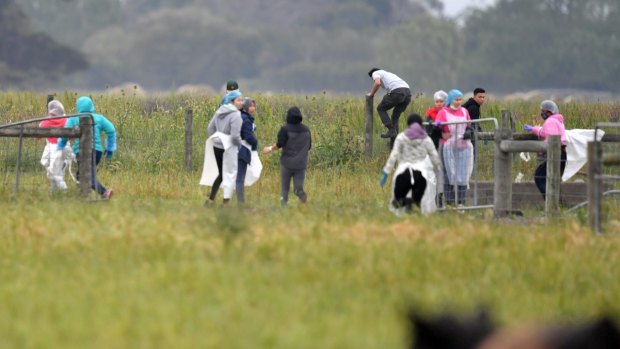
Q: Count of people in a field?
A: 12